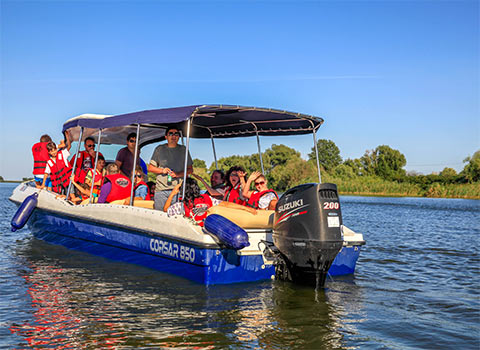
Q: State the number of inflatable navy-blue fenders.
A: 2